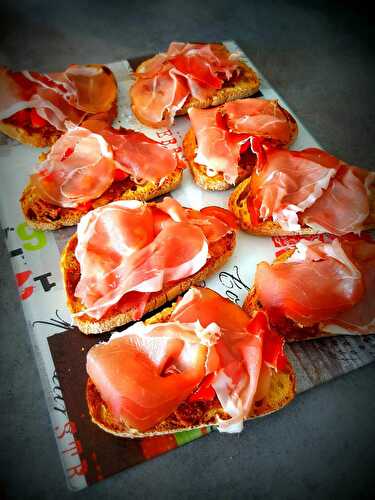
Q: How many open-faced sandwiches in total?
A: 8